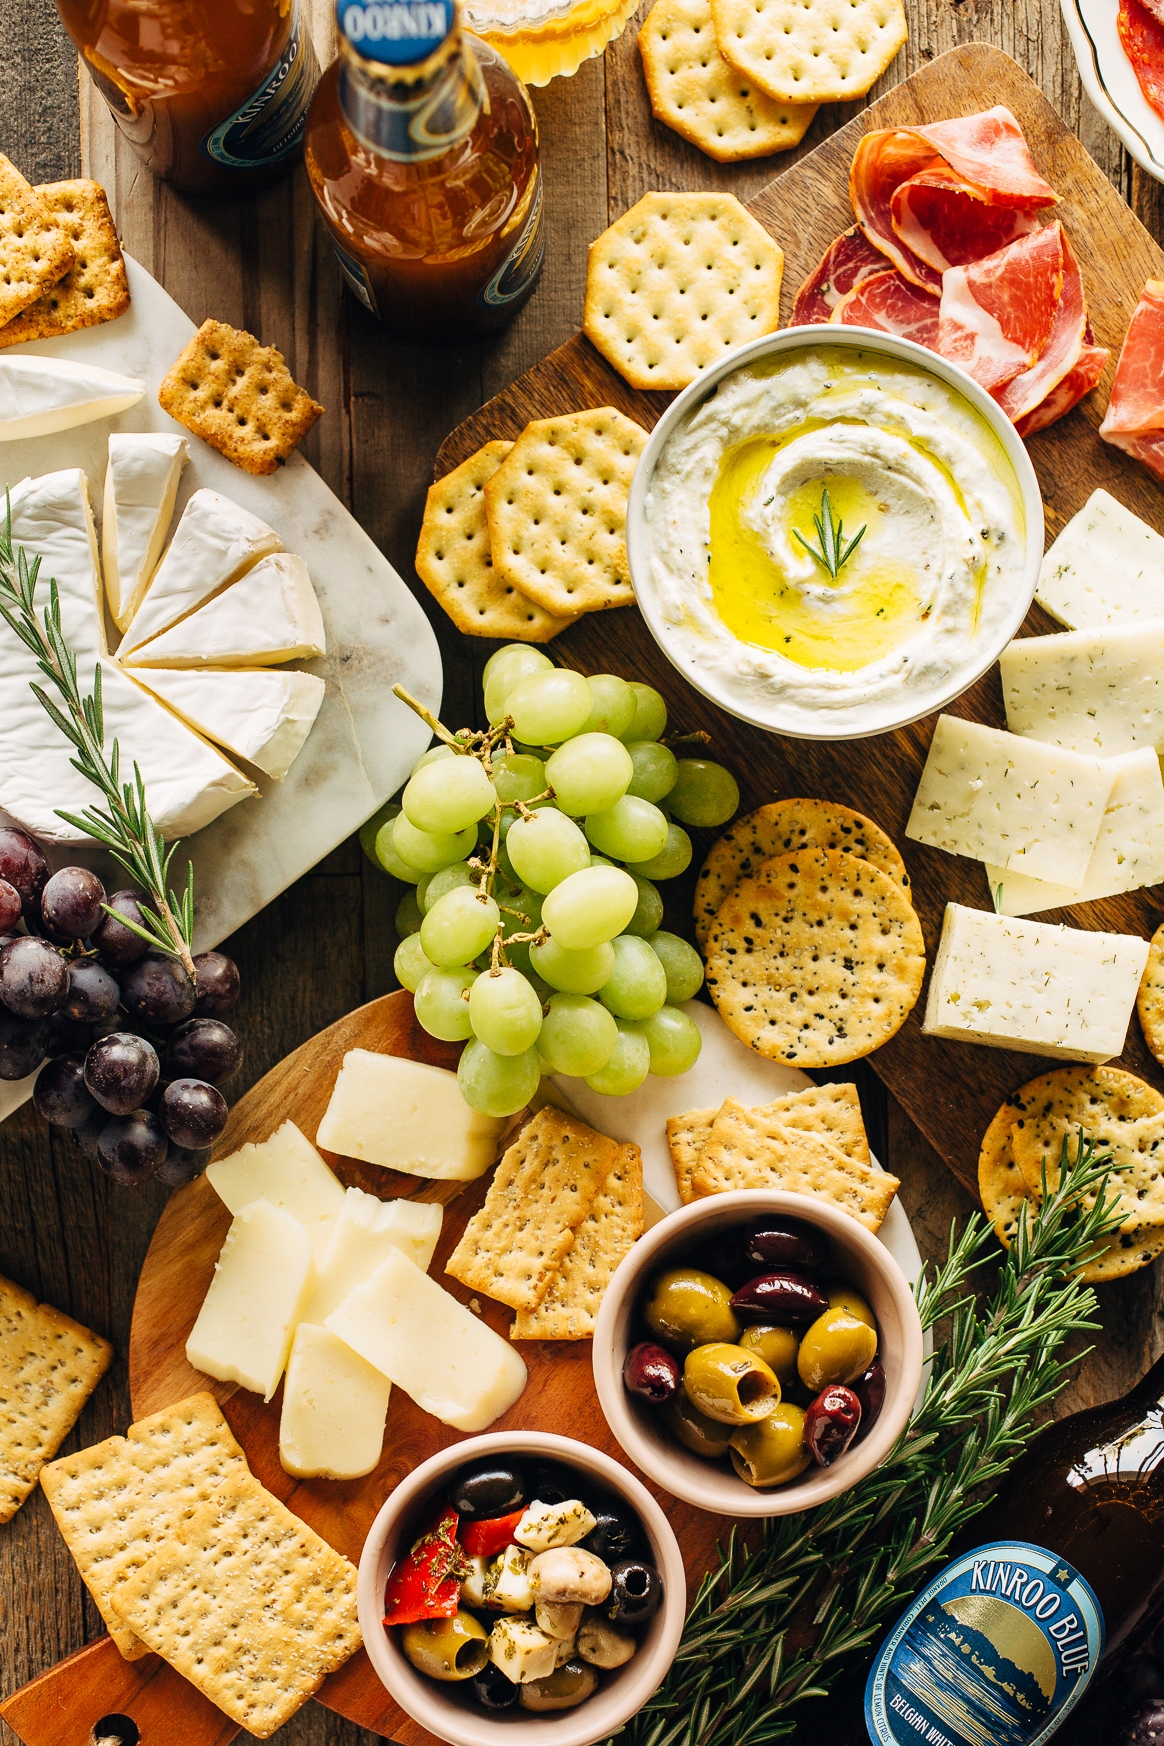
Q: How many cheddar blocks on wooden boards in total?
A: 6